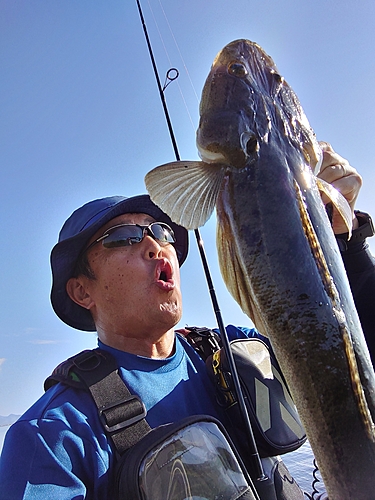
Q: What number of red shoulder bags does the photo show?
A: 0